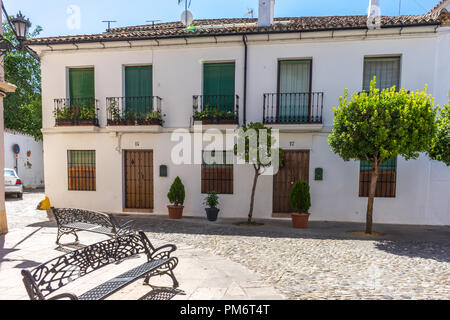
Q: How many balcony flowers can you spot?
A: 3